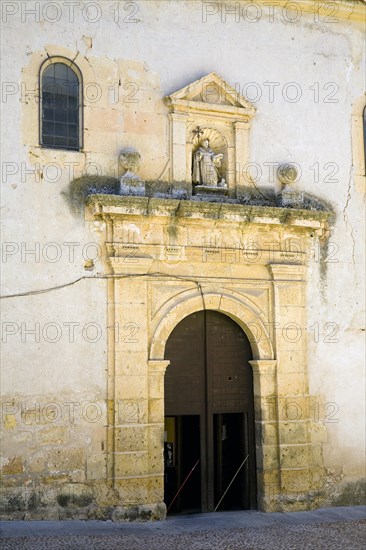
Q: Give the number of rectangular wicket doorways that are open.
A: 2